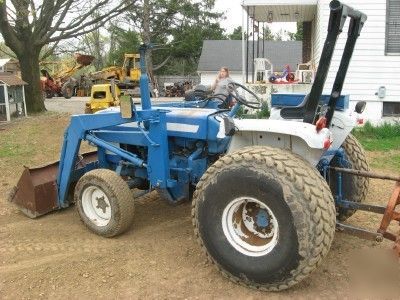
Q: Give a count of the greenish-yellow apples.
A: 0